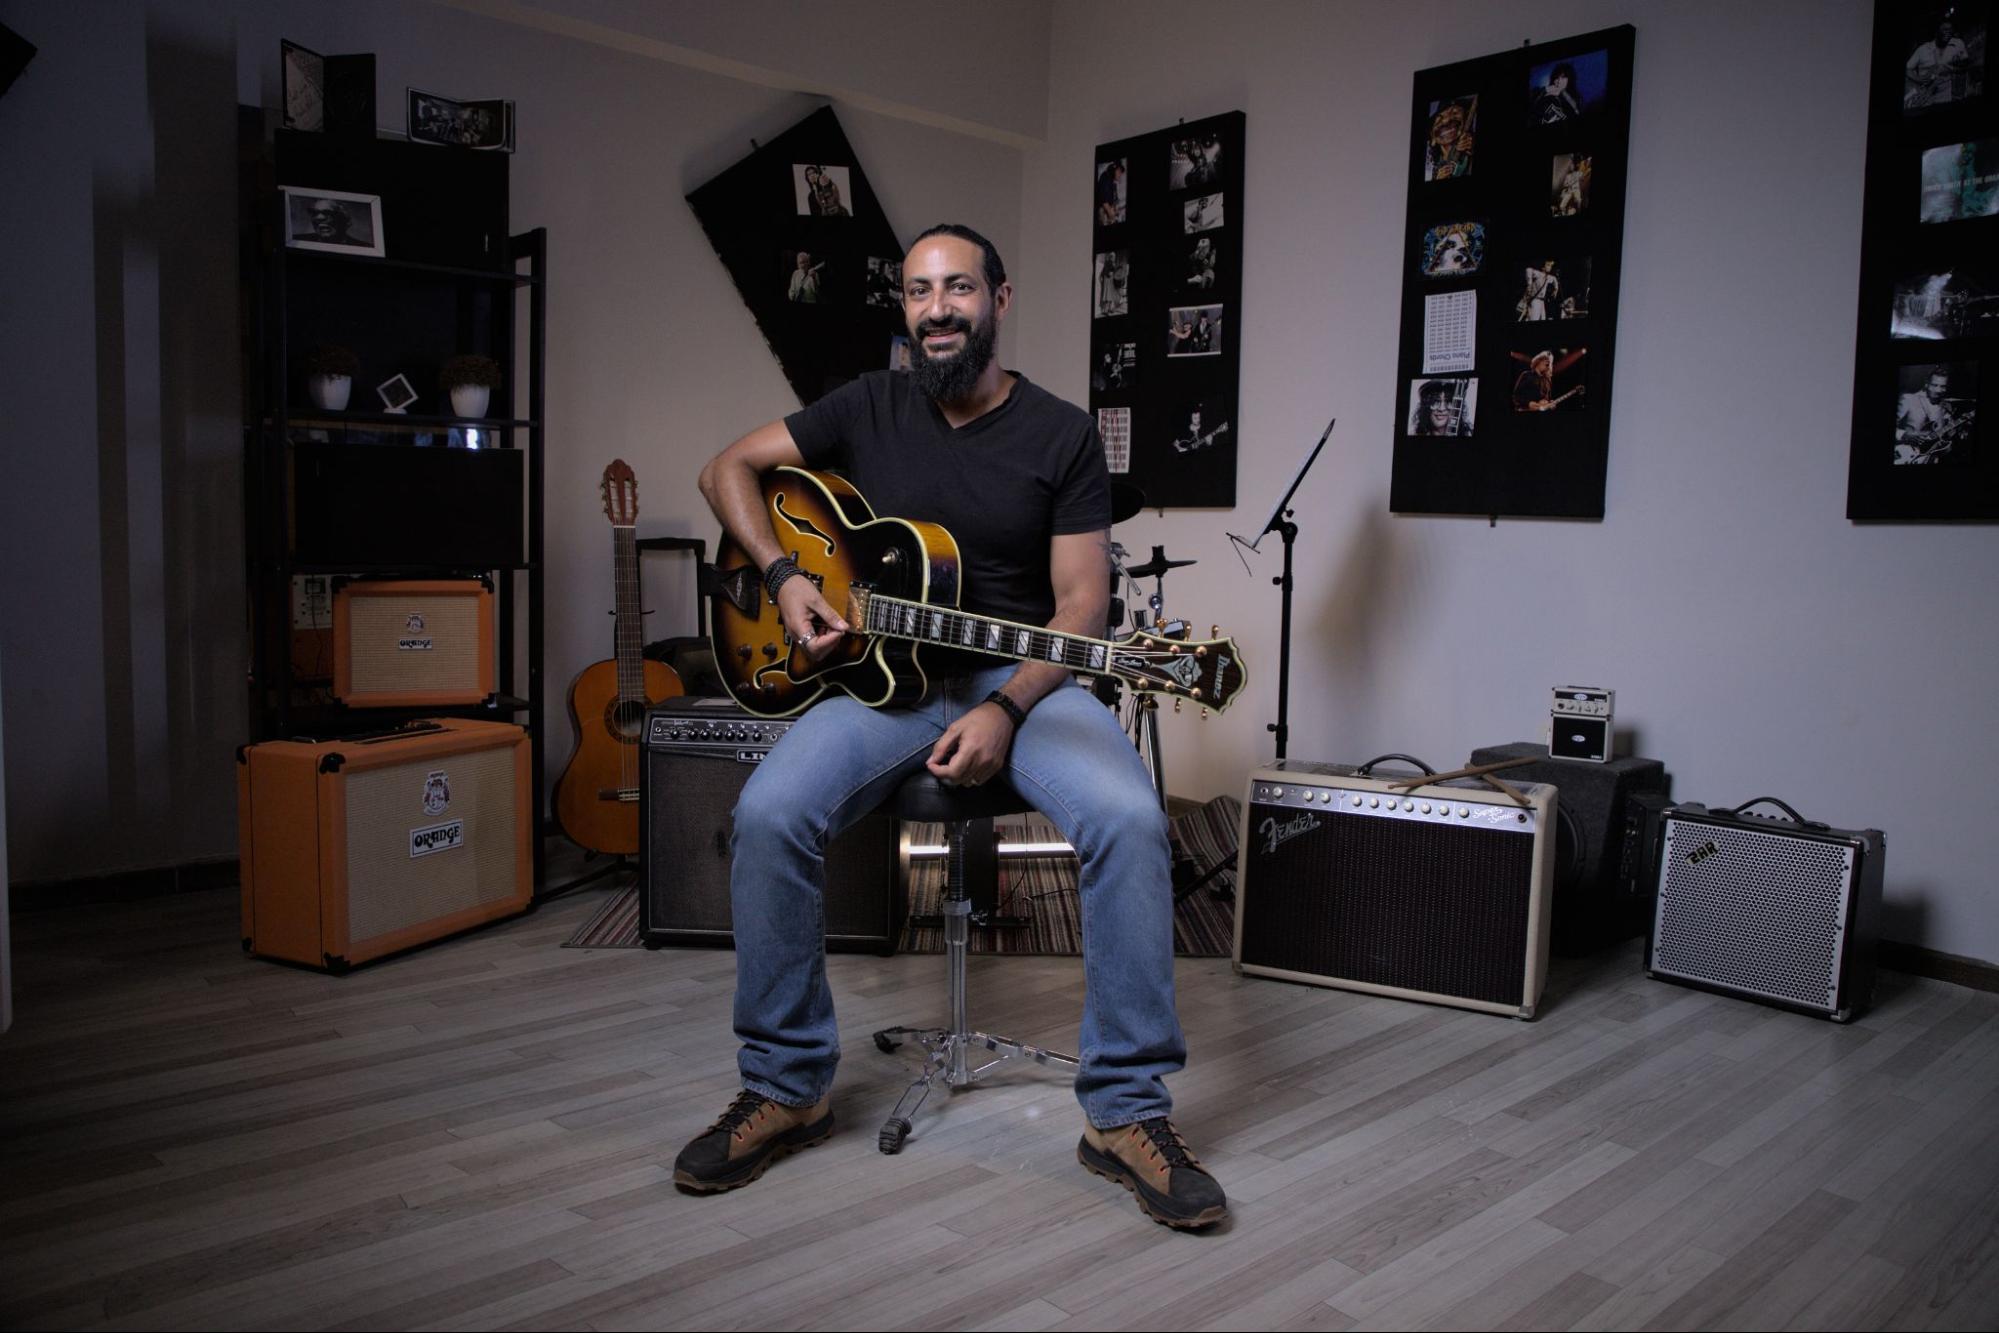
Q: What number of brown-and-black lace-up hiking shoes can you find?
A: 2